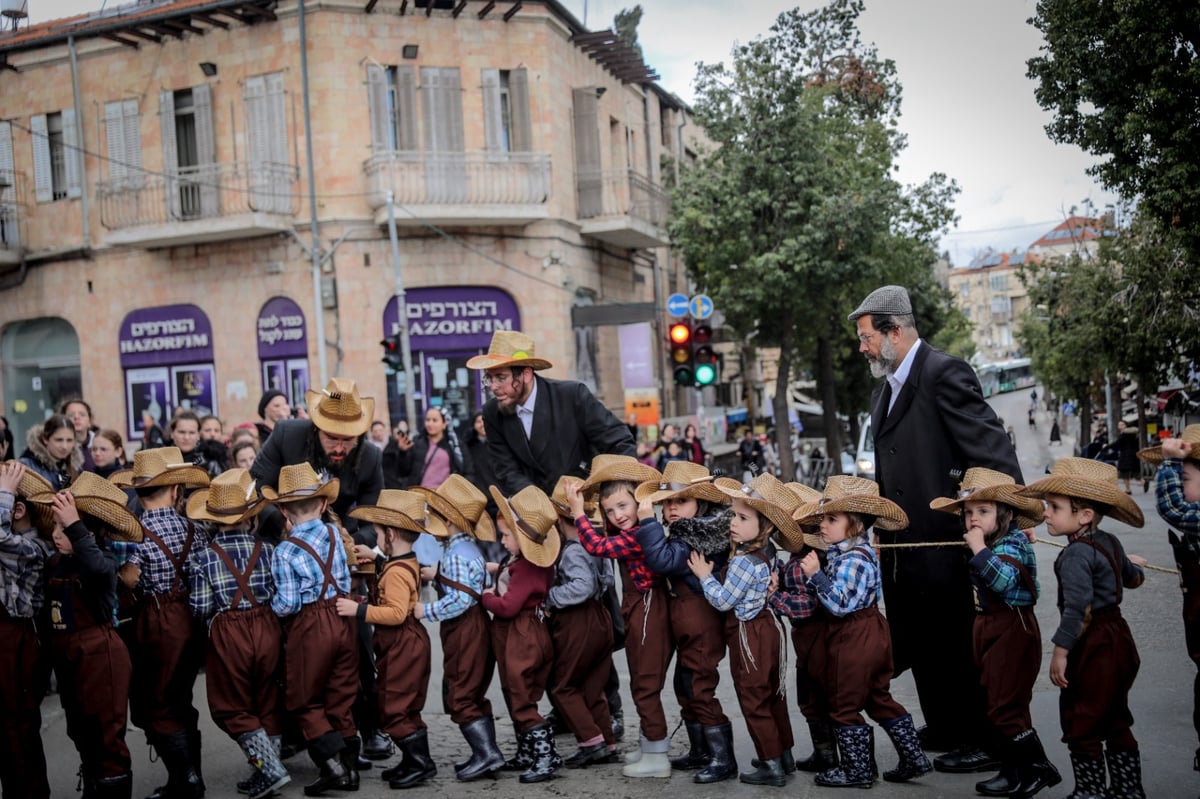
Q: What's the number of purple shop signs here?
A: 3